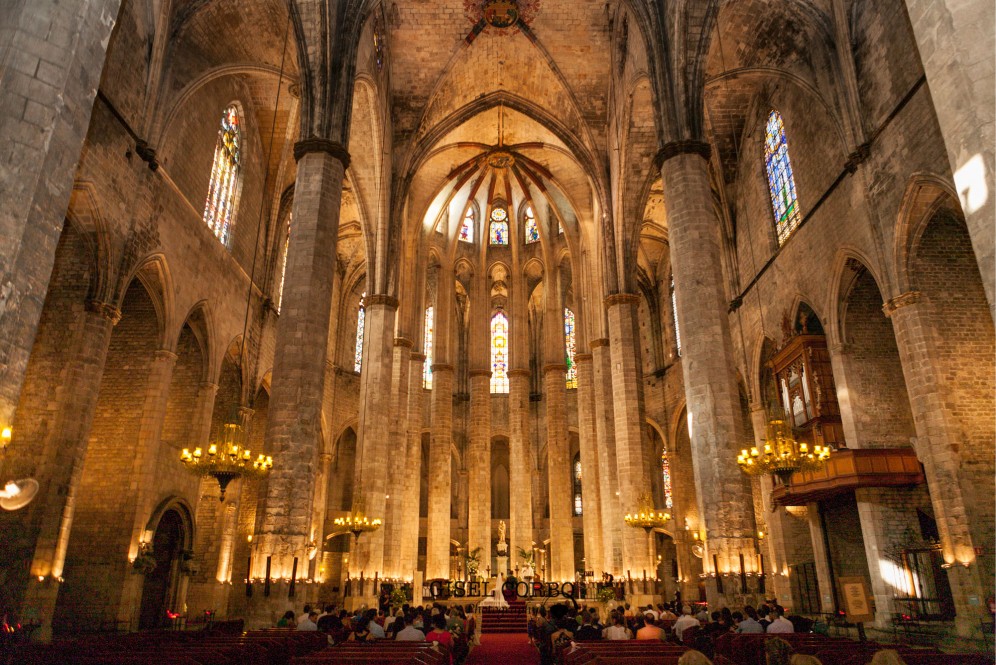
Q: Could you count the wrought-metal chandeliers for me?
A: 4